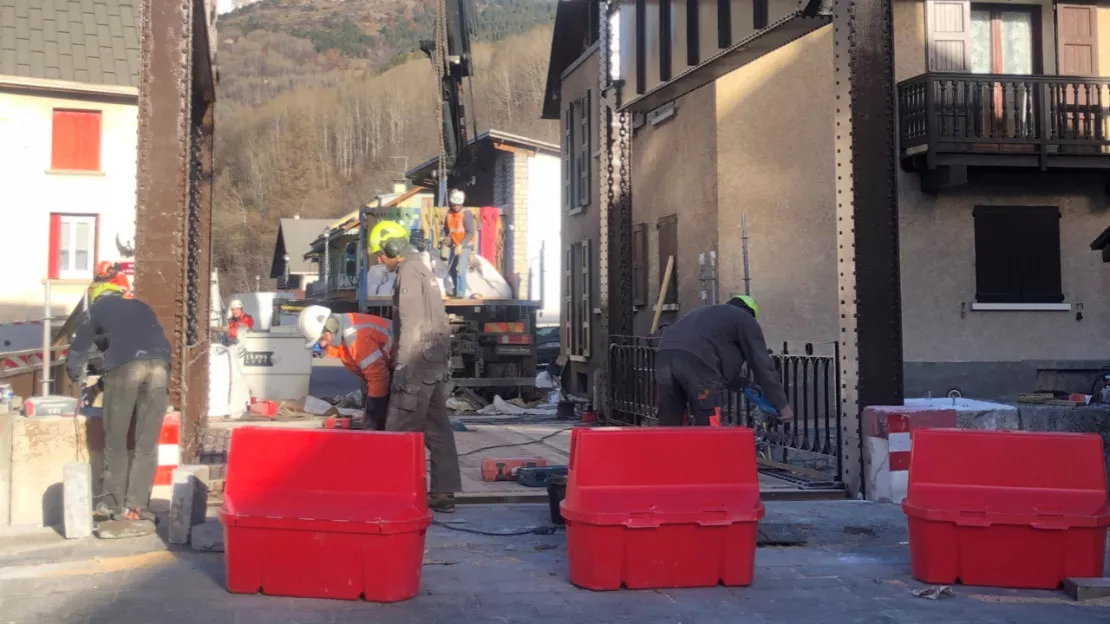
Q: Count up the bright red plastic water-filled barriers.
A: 3